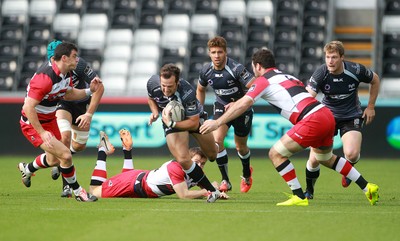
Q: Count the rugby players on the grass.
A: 7